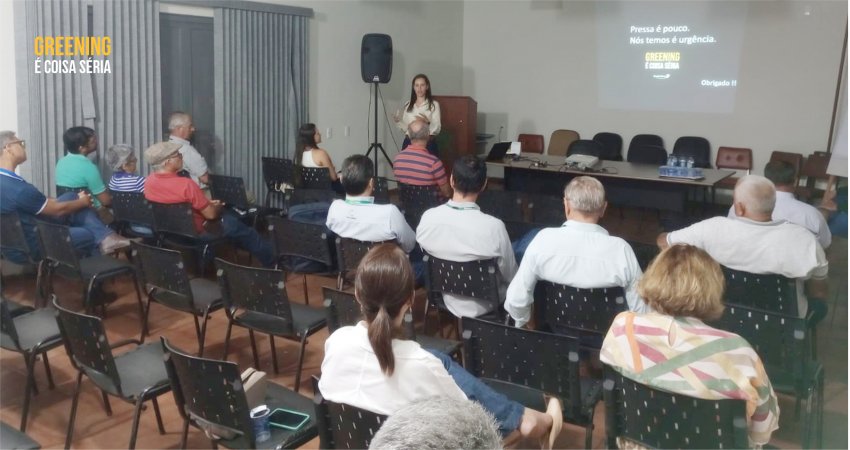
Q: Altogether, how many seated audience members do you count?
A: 15